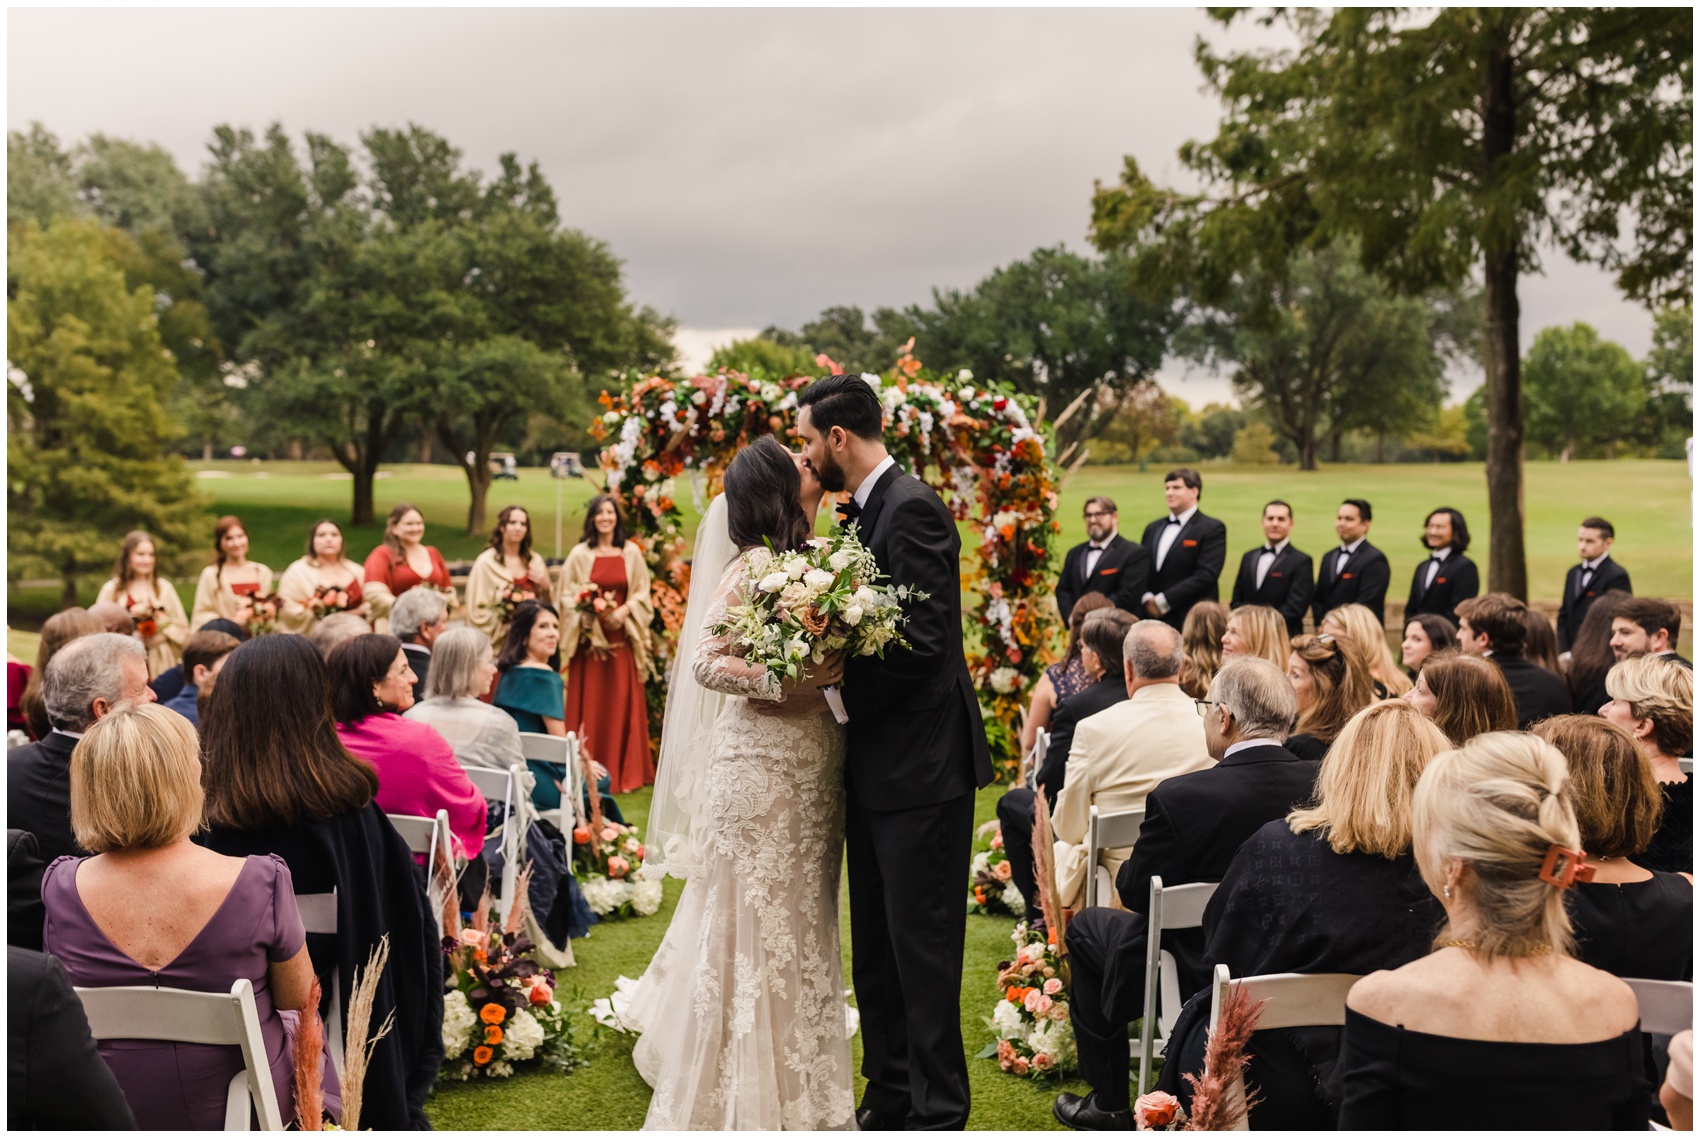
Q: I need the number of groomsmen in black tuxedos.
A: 6